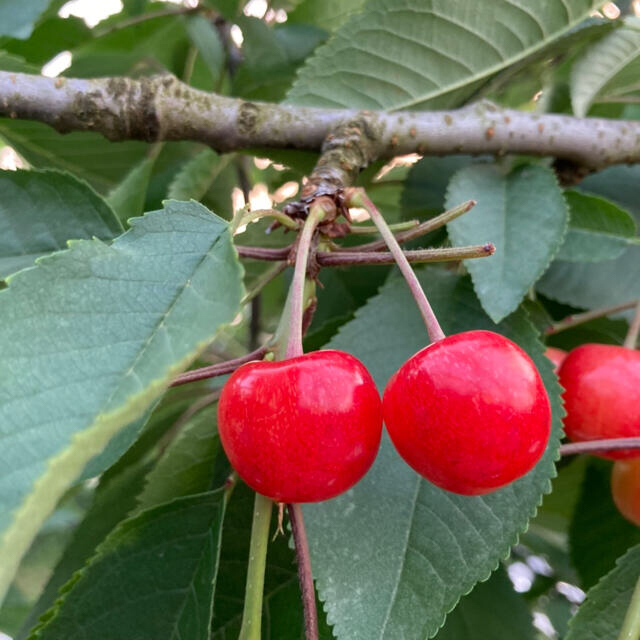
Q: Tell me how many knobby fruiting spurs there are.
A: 1